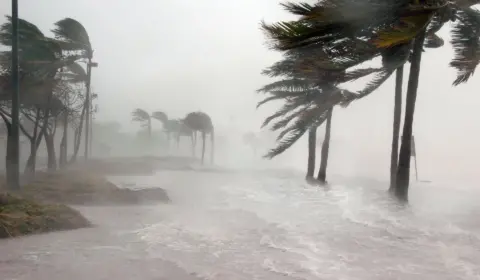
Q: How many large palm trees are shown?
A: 4